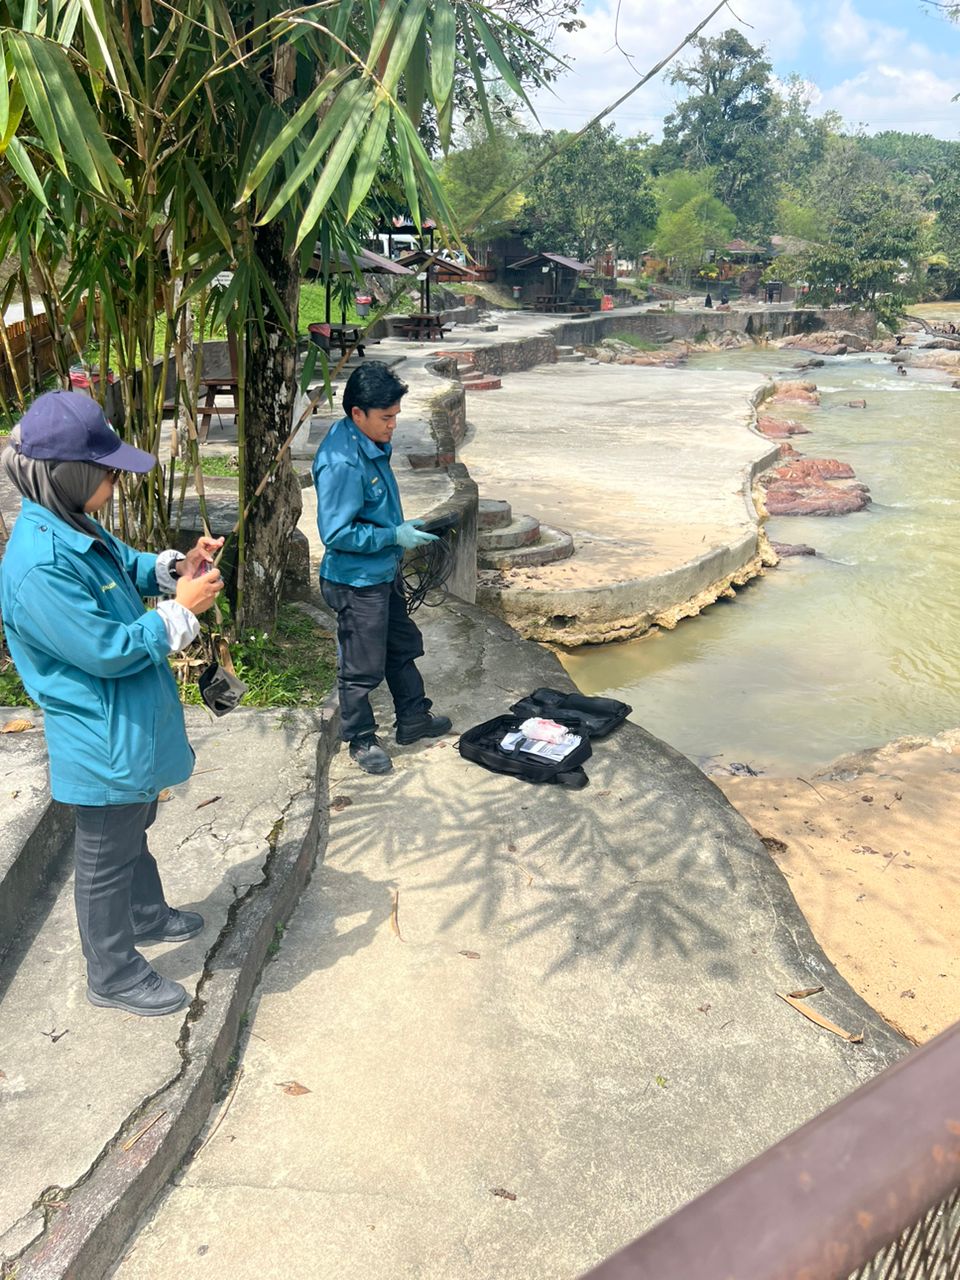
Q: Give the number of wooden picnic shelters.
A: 3